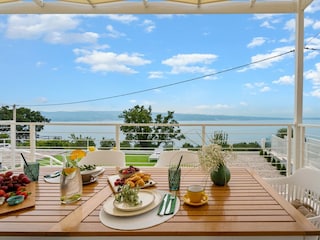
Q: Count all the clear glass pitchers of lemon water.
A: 1